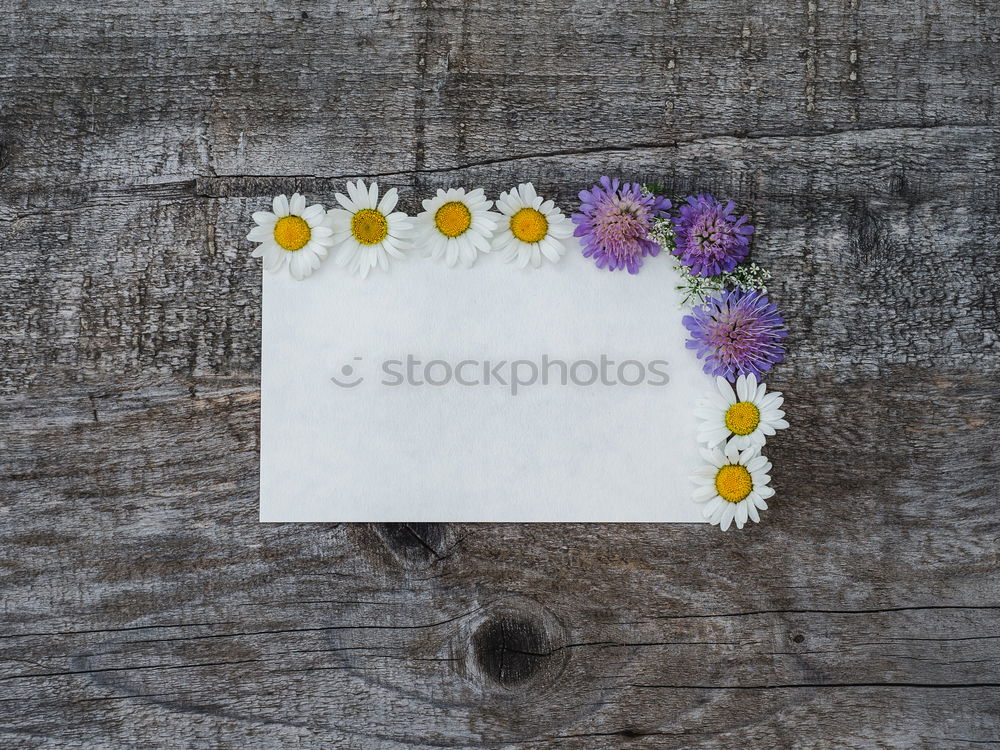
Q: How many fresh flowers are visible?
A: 9